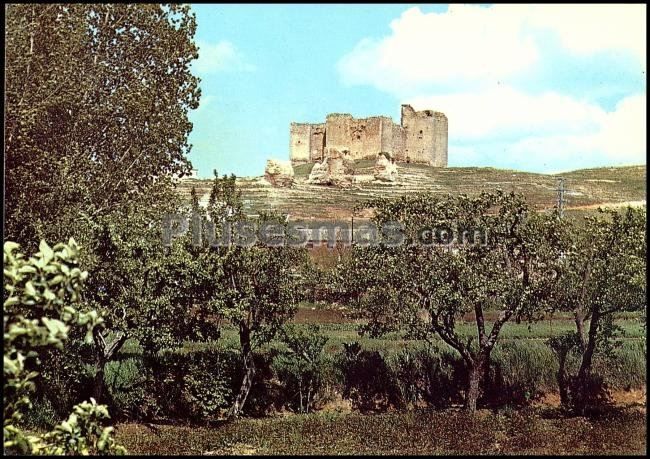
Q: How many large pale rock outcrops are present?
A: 3